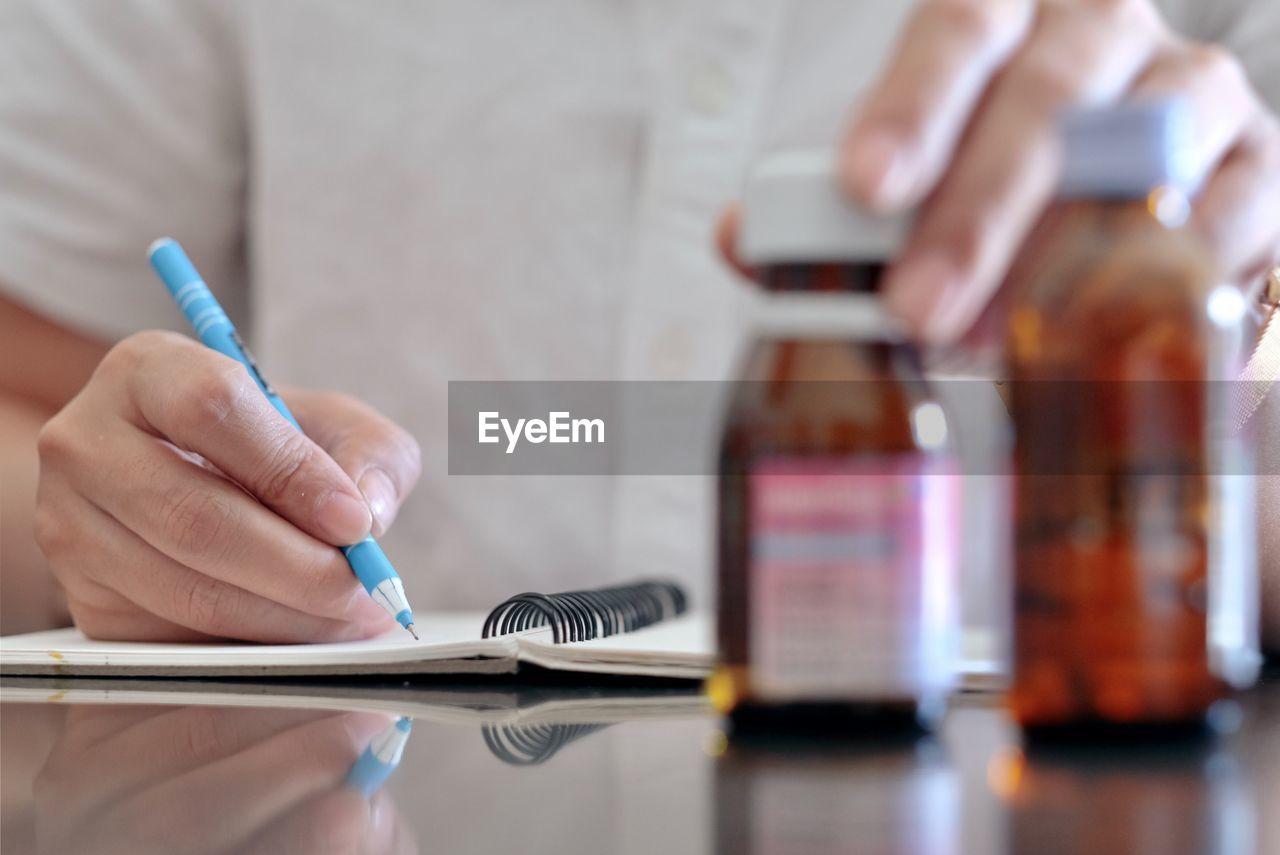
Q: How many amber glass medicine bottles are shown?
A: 2